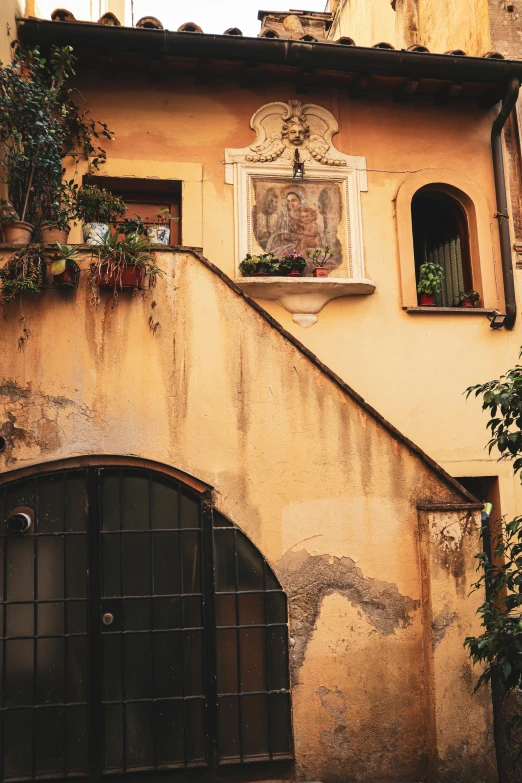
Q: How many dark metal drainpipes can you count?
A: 1